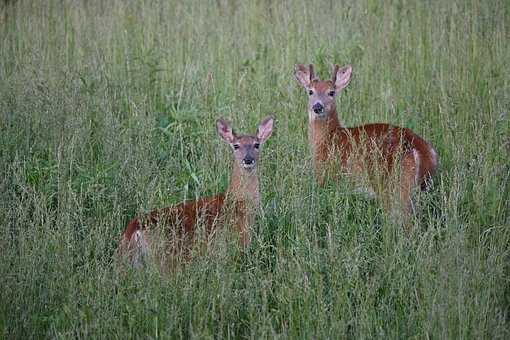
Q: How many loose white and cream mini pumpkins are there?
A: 0